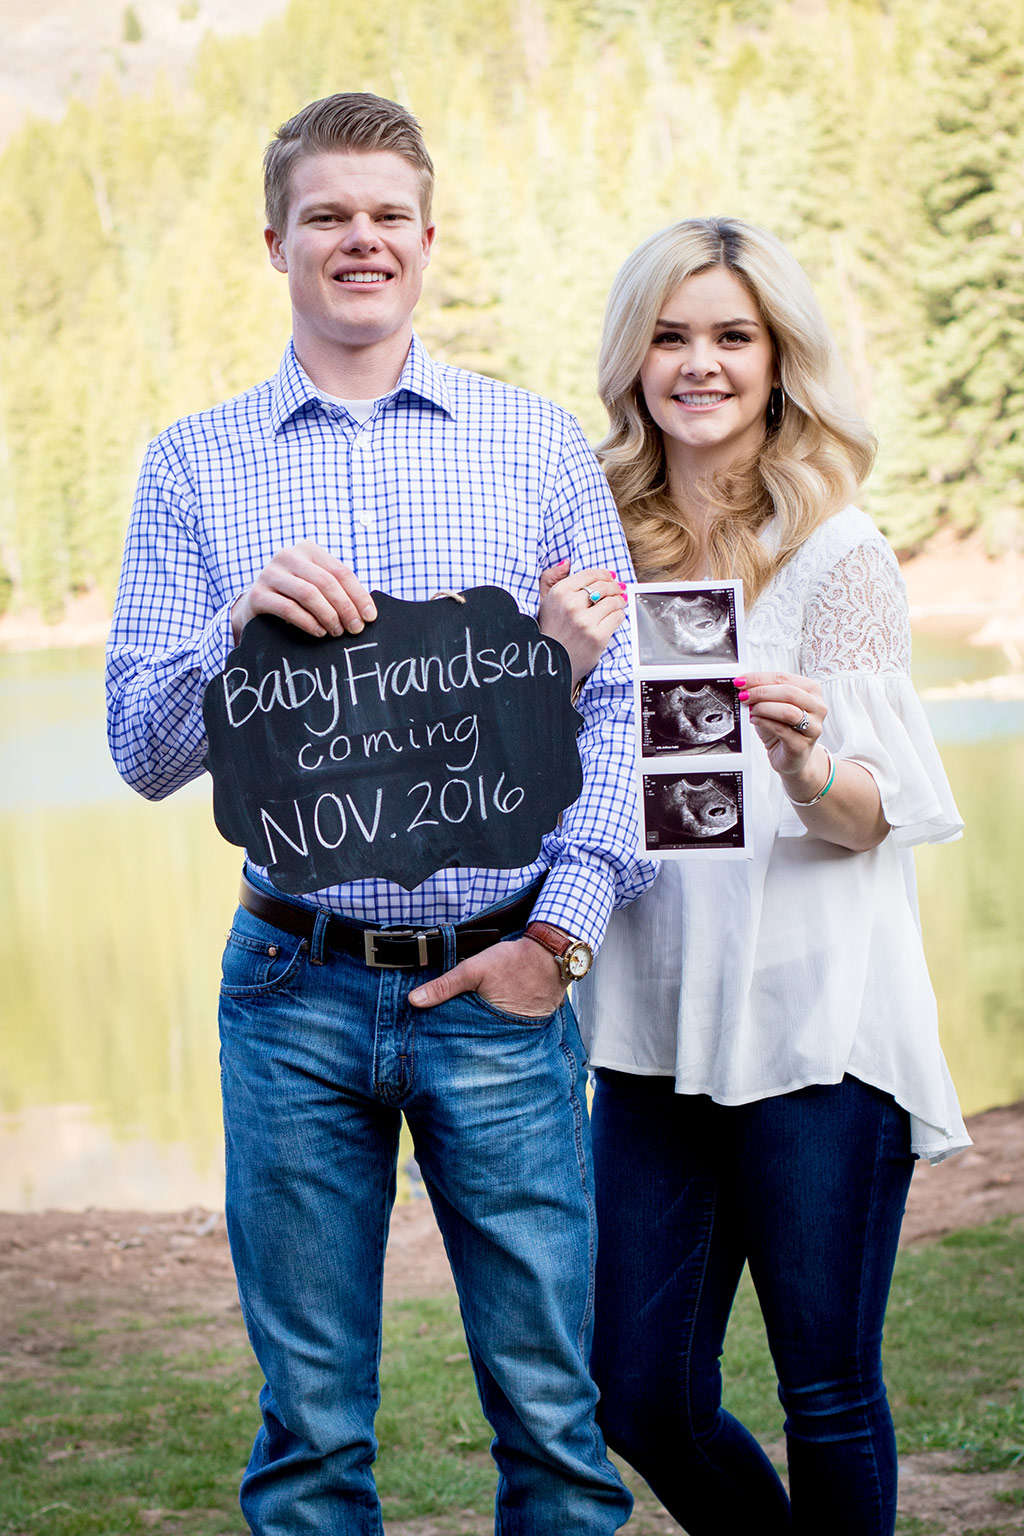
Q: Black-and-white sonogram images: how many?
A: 3